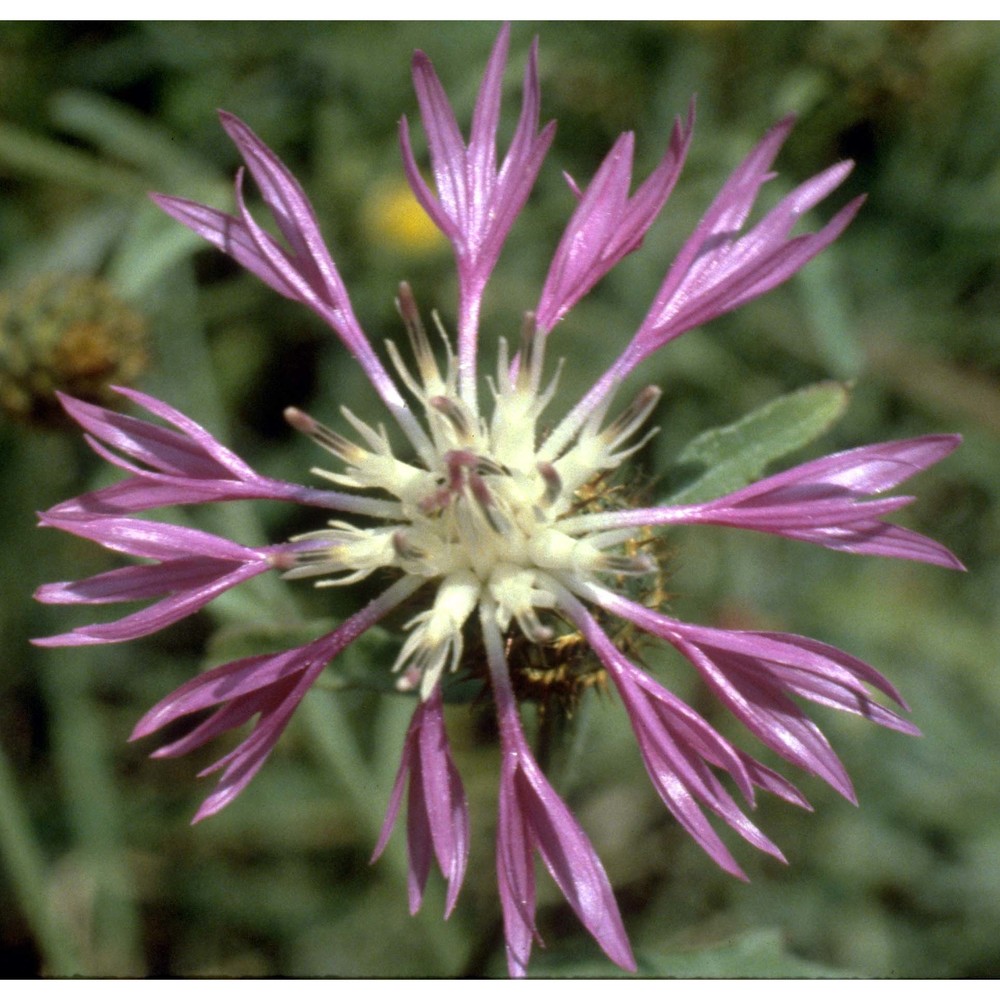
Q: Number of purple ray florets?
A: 12